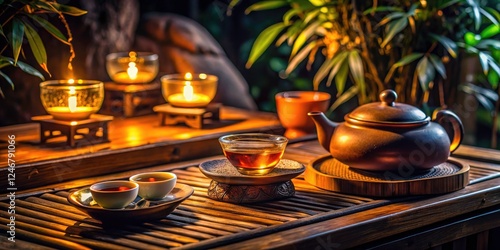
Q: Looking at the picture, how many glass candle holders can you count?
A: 3